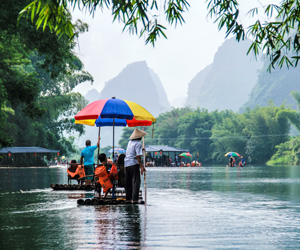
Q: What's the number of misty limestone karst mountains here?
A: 3